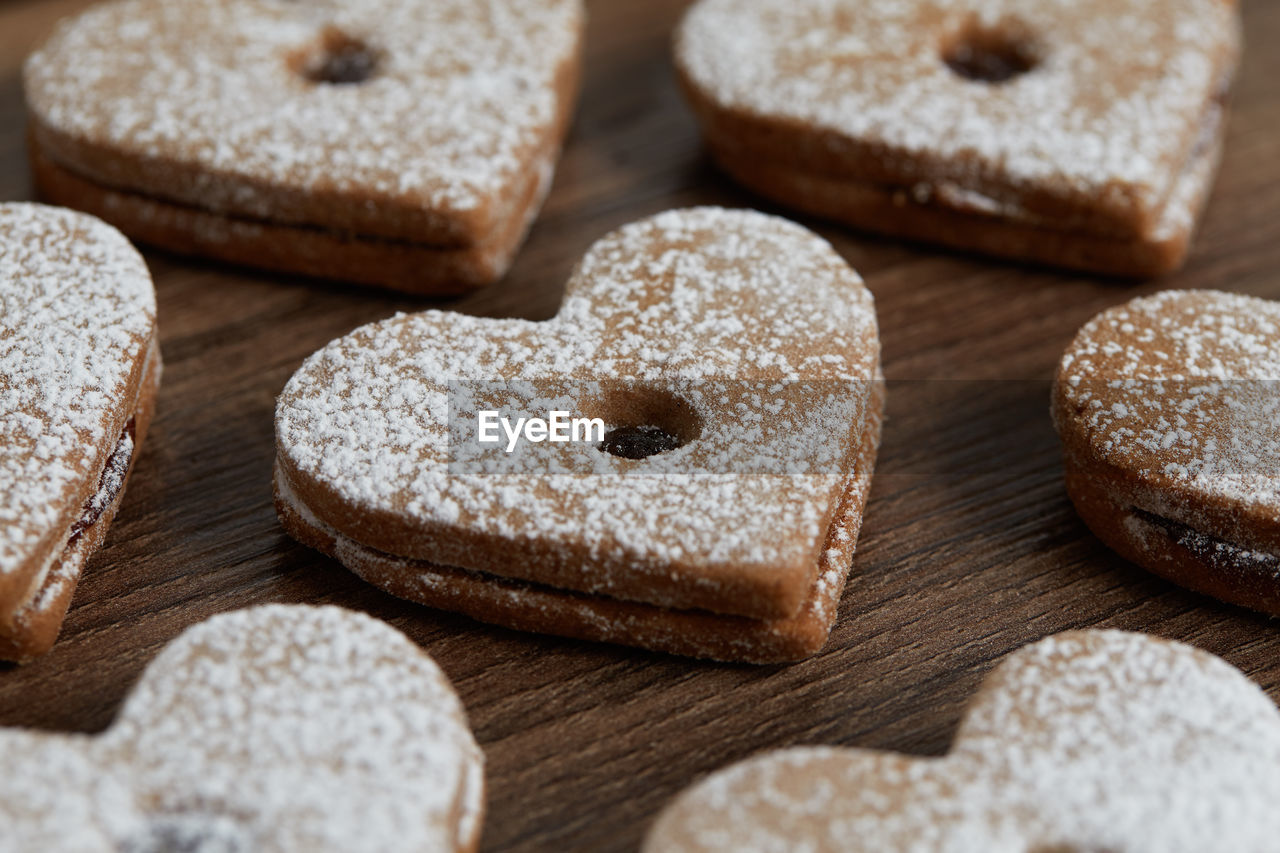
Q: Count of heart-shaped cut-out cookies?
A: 7